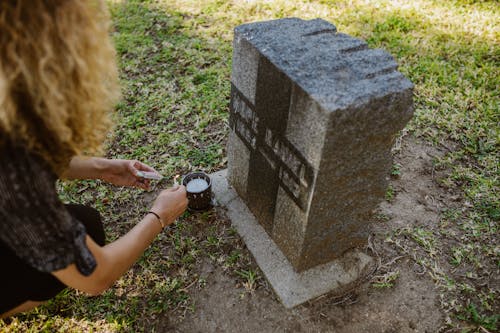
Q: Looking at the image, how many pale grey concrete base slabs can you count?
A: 1